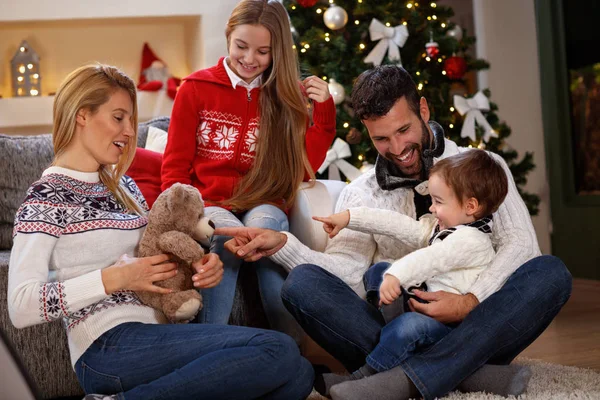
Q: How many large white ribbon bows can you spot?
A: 3